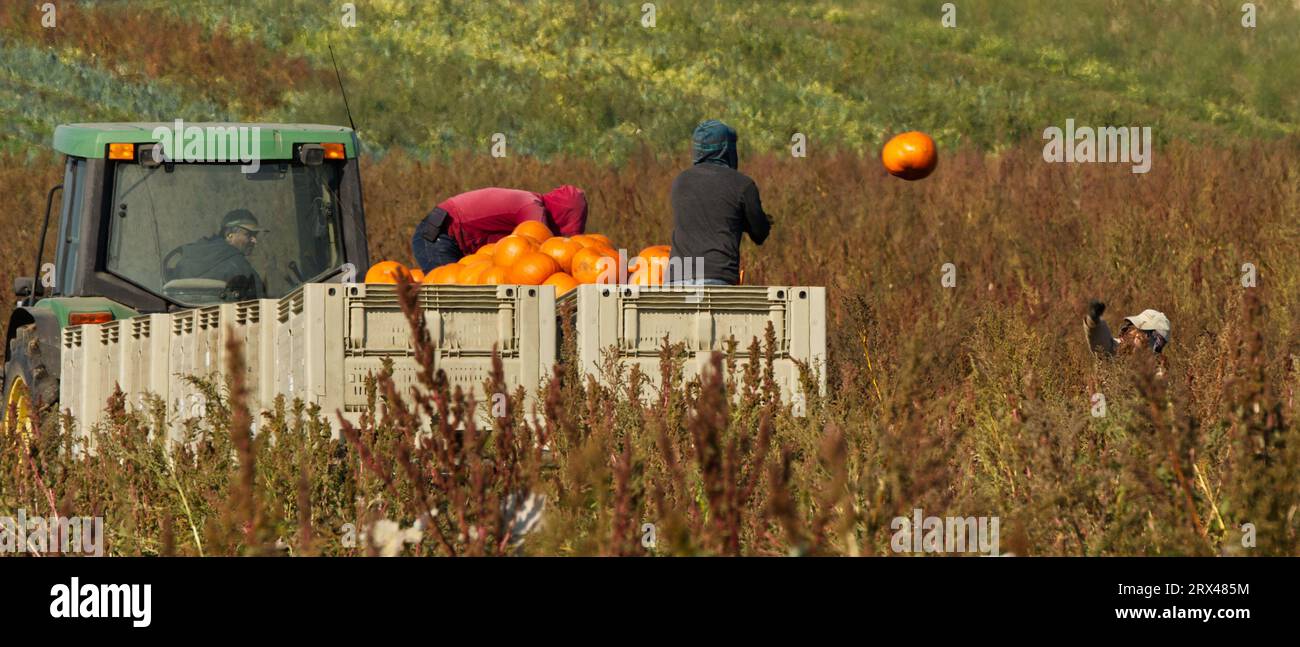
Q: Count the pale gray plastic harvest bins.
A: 8